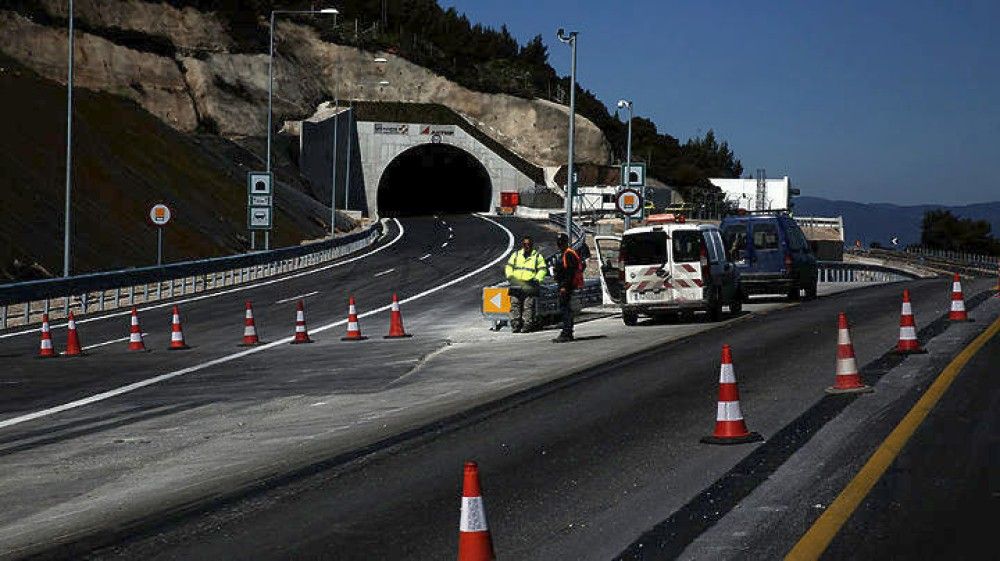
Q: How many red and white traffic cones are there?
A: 13